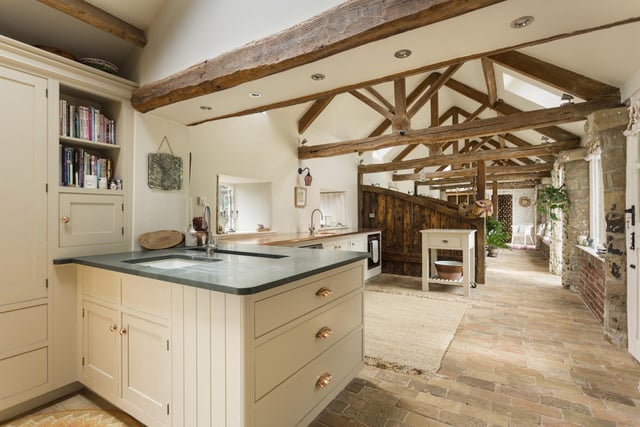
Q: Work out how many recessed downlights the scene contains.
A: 5